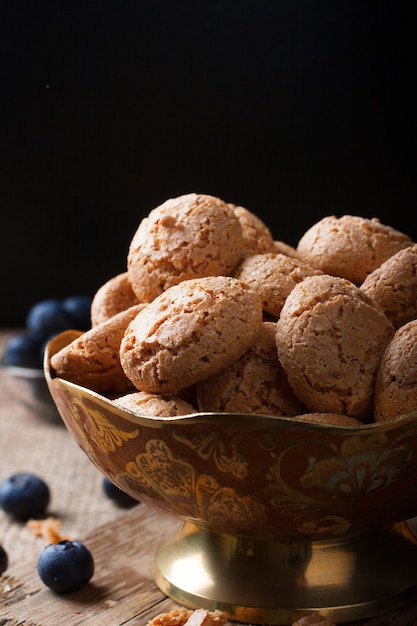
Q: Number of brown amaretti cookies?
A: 14